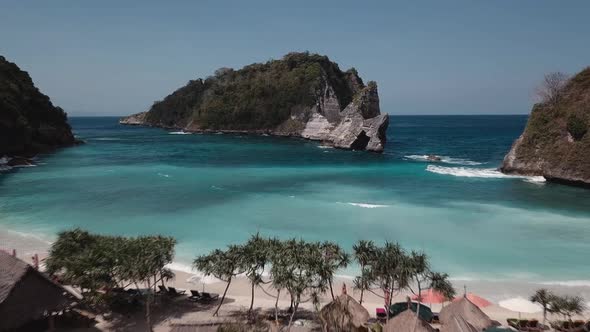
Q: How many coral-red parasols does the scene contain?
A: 2